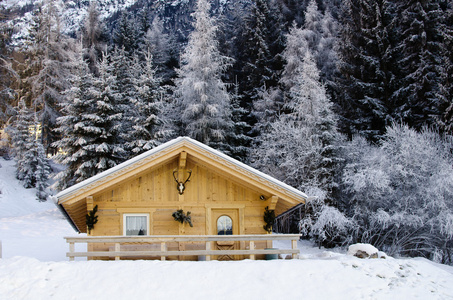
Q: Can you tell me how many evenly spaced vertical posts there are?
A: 6